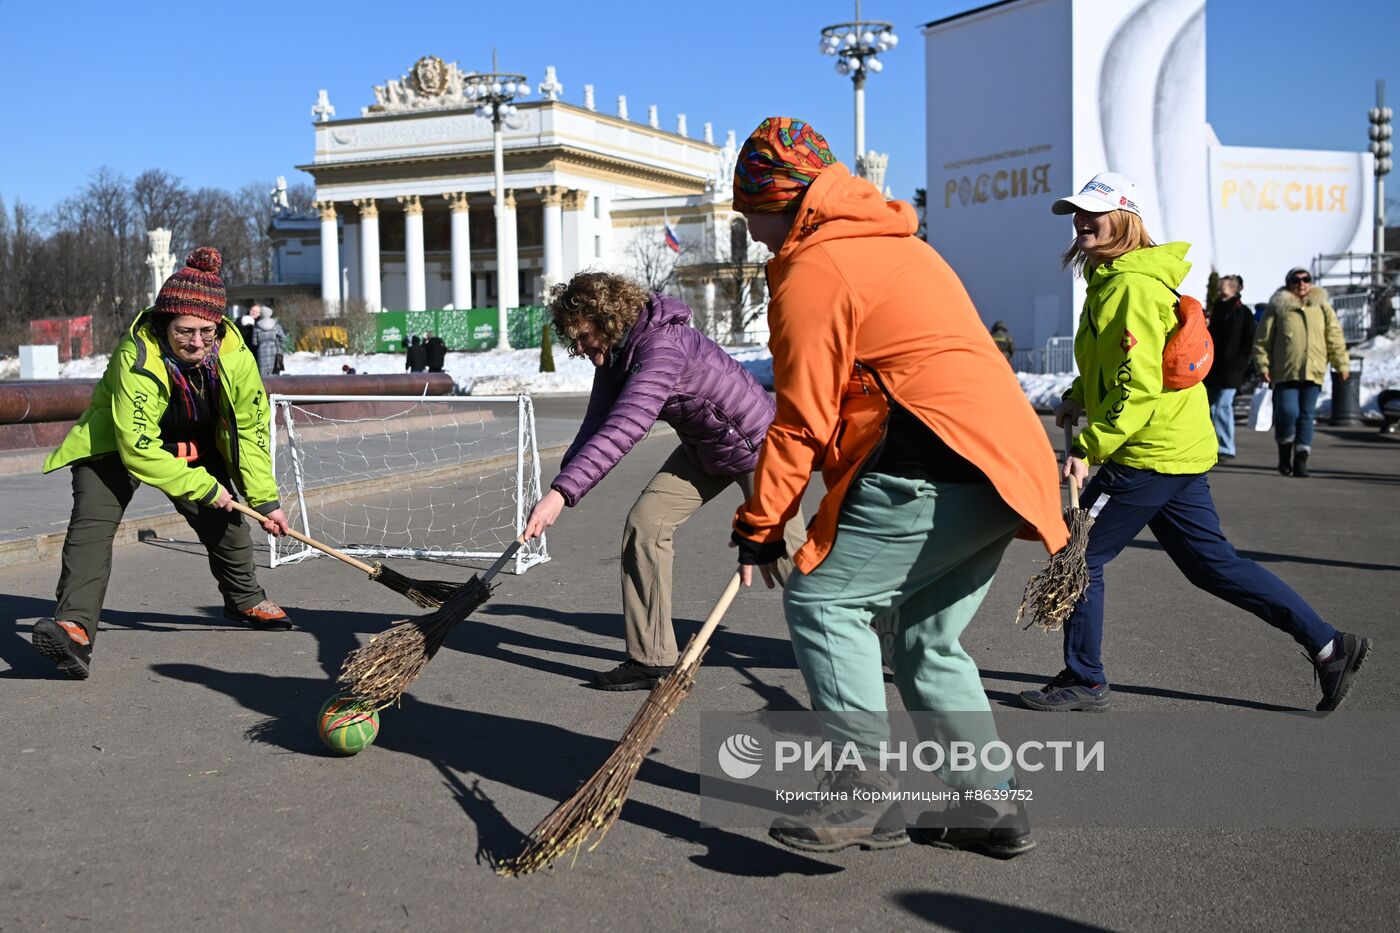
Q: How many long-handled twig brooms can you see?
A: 4